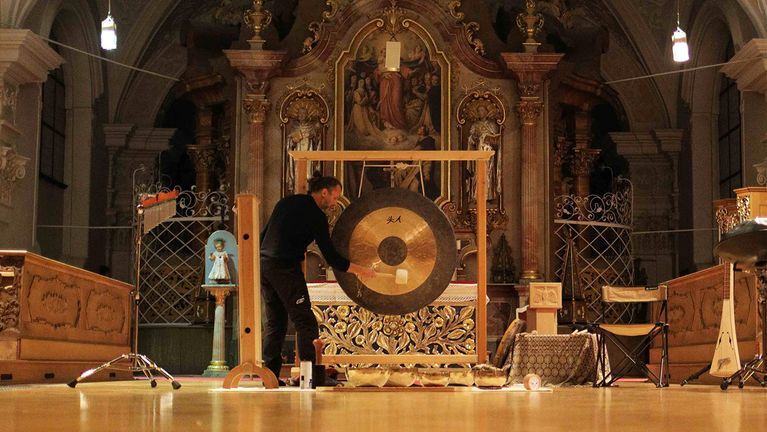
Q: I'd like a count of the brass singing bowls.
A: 5